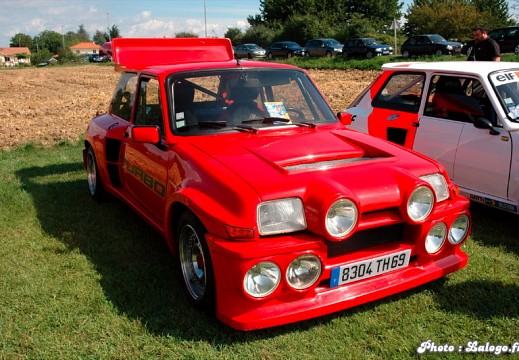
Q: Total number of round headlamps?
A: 6